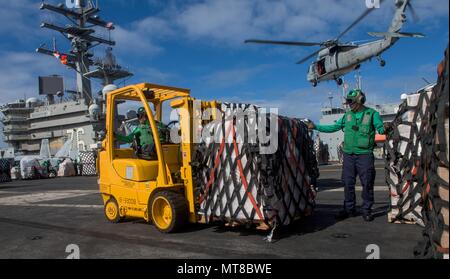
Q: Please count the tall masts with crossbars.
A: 1